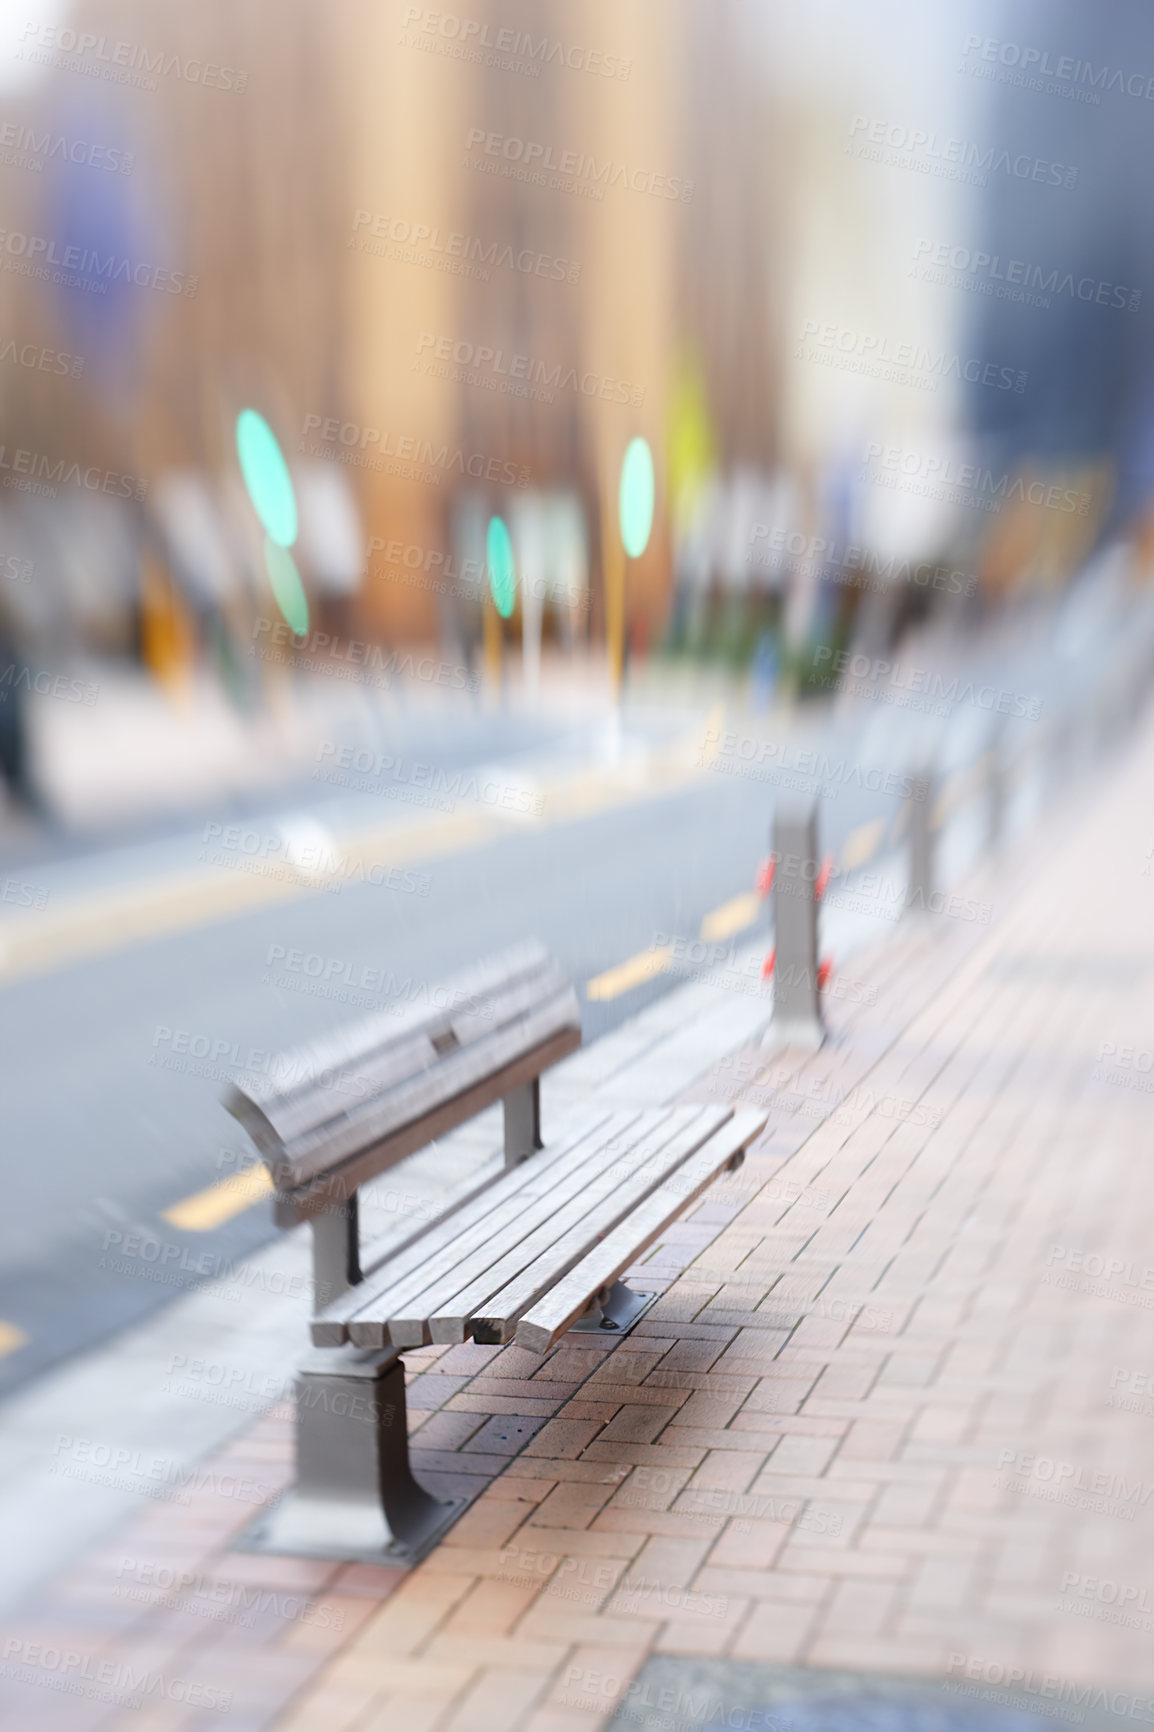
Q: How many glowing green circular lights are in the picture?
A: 4